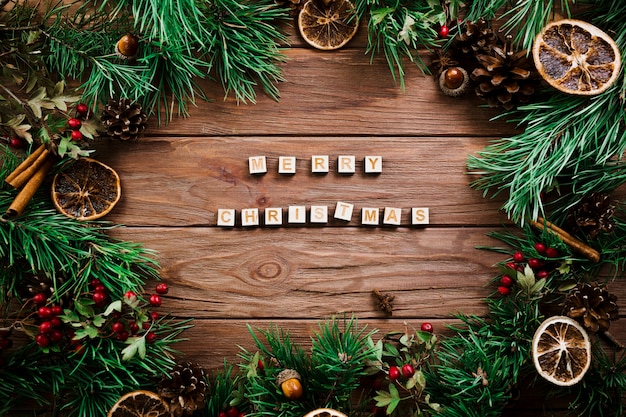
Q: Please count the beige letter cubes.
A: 14